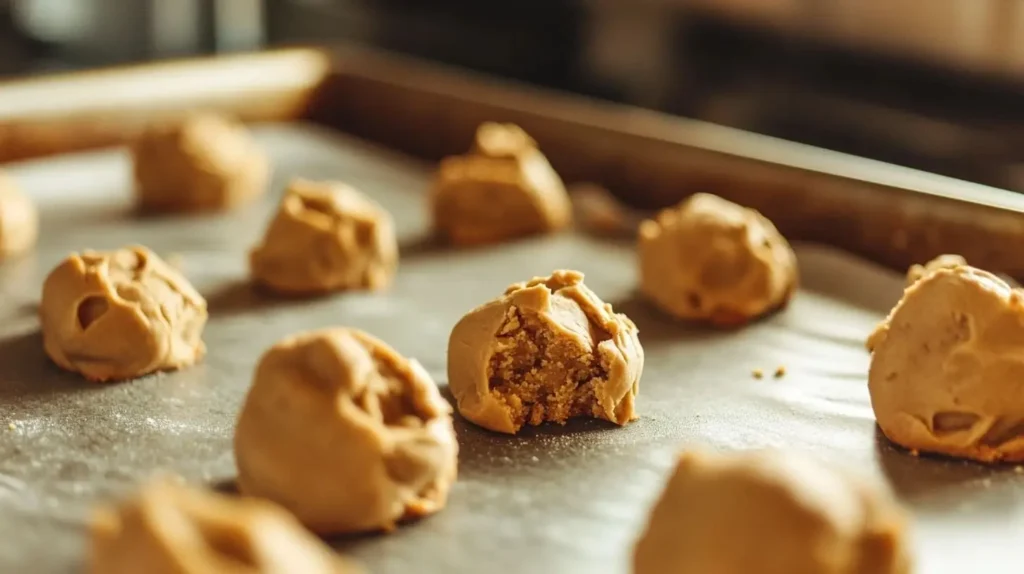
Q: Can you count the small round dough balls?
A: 11